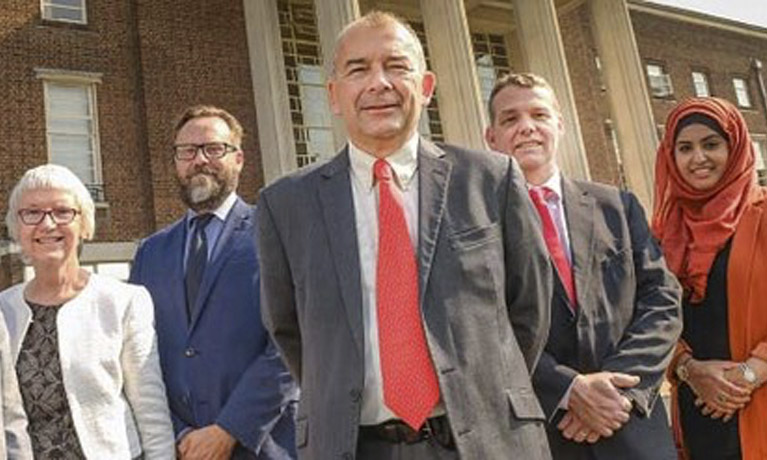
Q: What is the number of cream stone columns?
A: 5